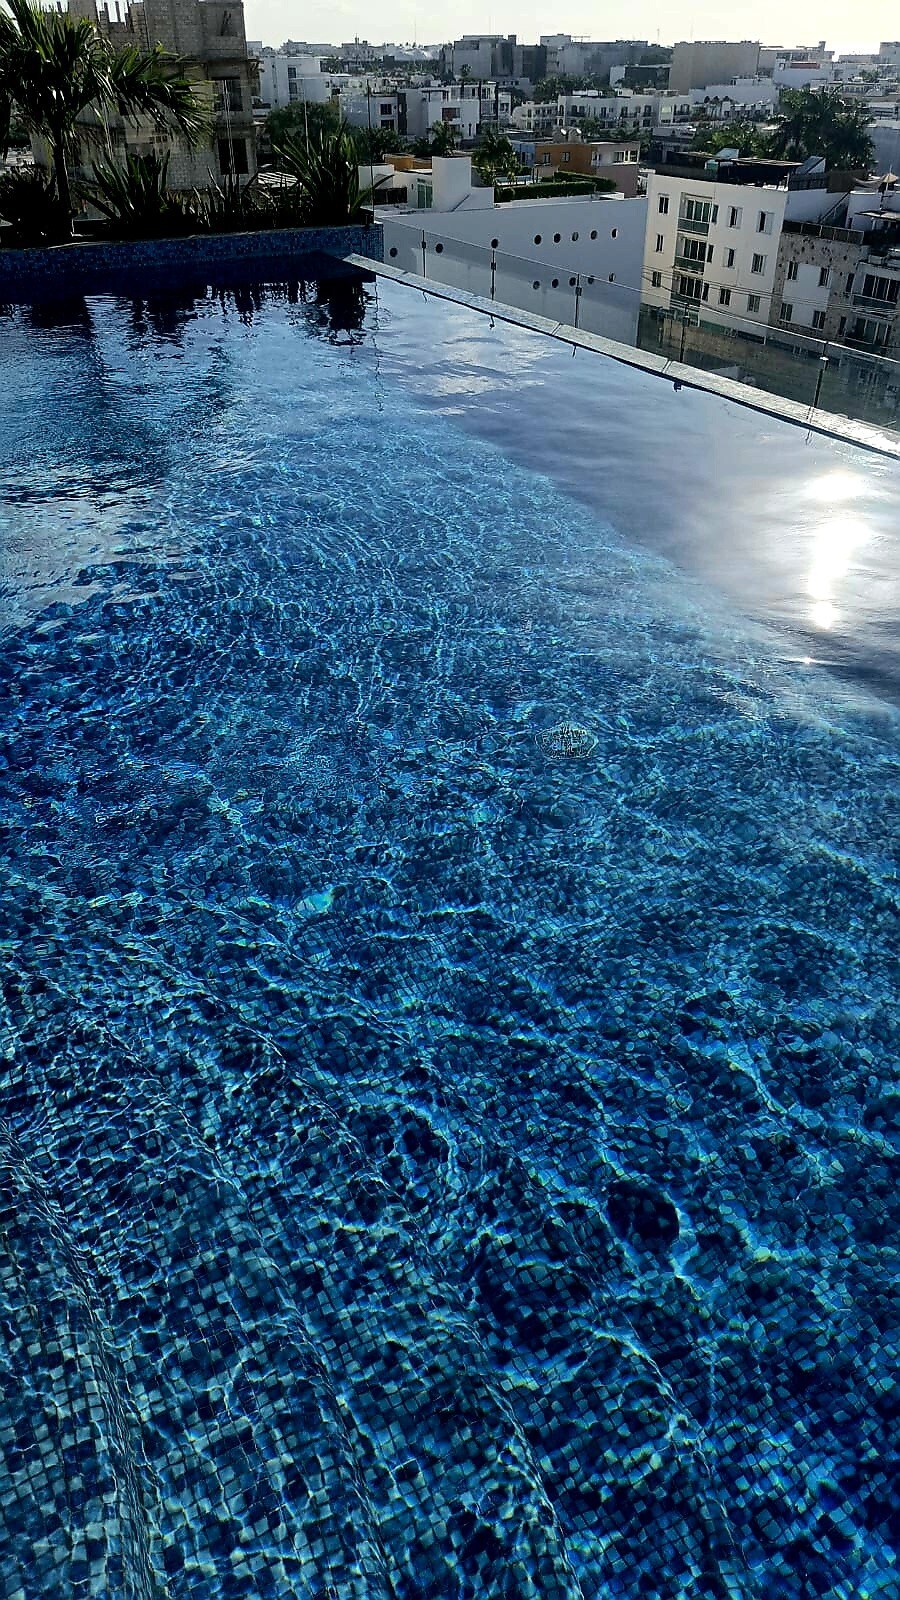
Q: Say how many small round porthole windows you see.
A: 13